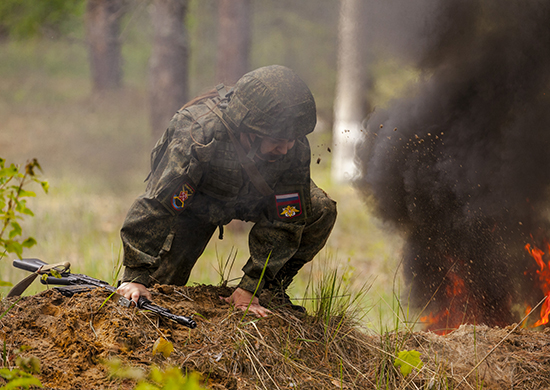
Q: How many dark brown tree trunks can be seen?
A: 3